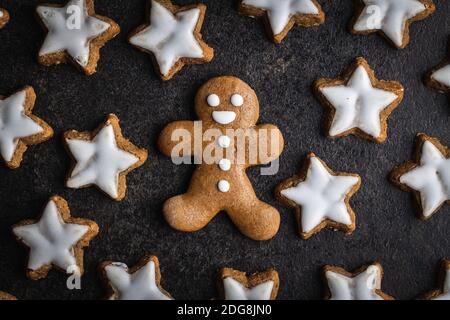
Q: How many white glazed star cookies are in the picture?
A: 15